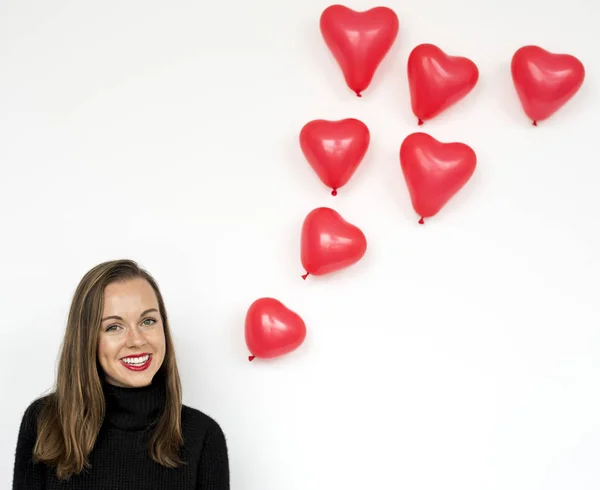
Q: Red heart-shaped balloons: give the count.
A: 7